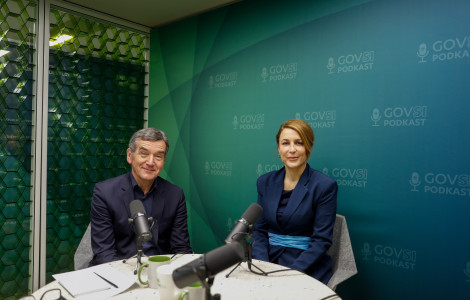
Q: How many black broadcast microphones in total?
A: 3